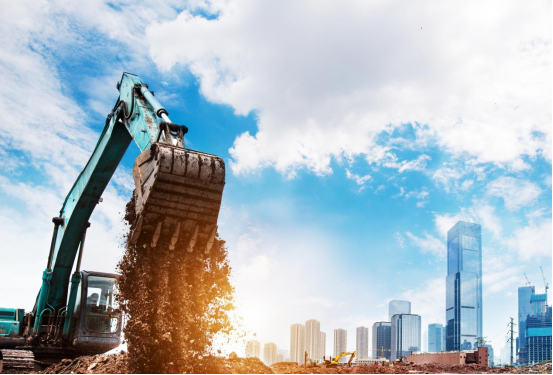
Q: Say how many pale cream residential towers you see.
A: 7